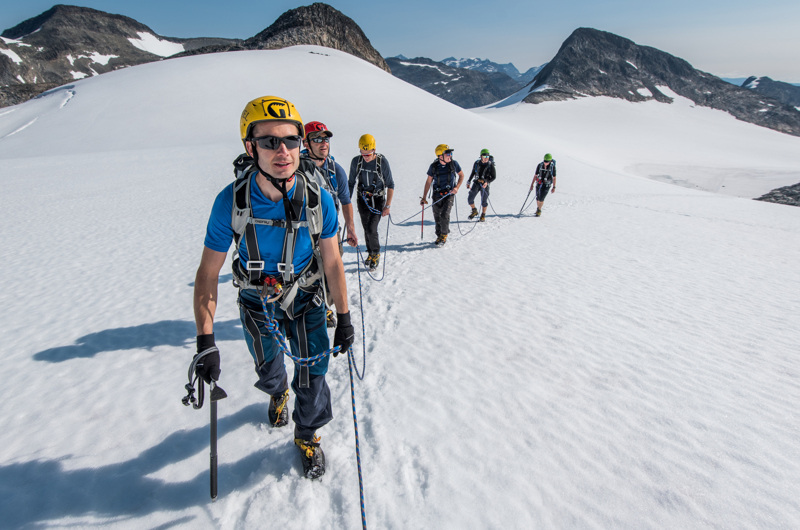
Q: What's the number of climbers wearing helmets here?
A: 6